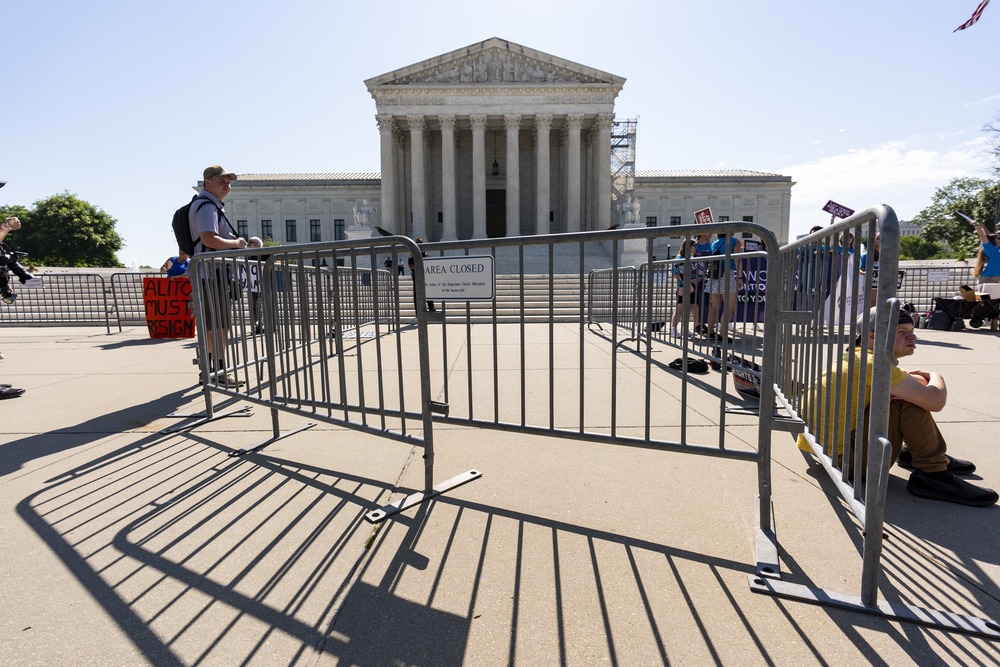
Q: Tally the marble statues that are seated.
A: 2